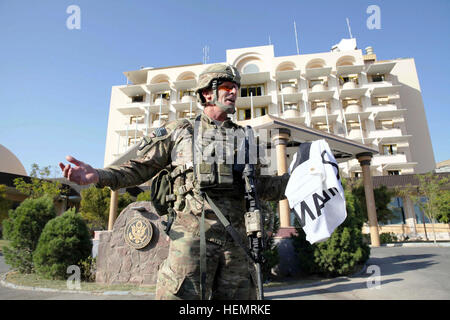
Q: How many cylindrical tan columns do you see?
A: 3